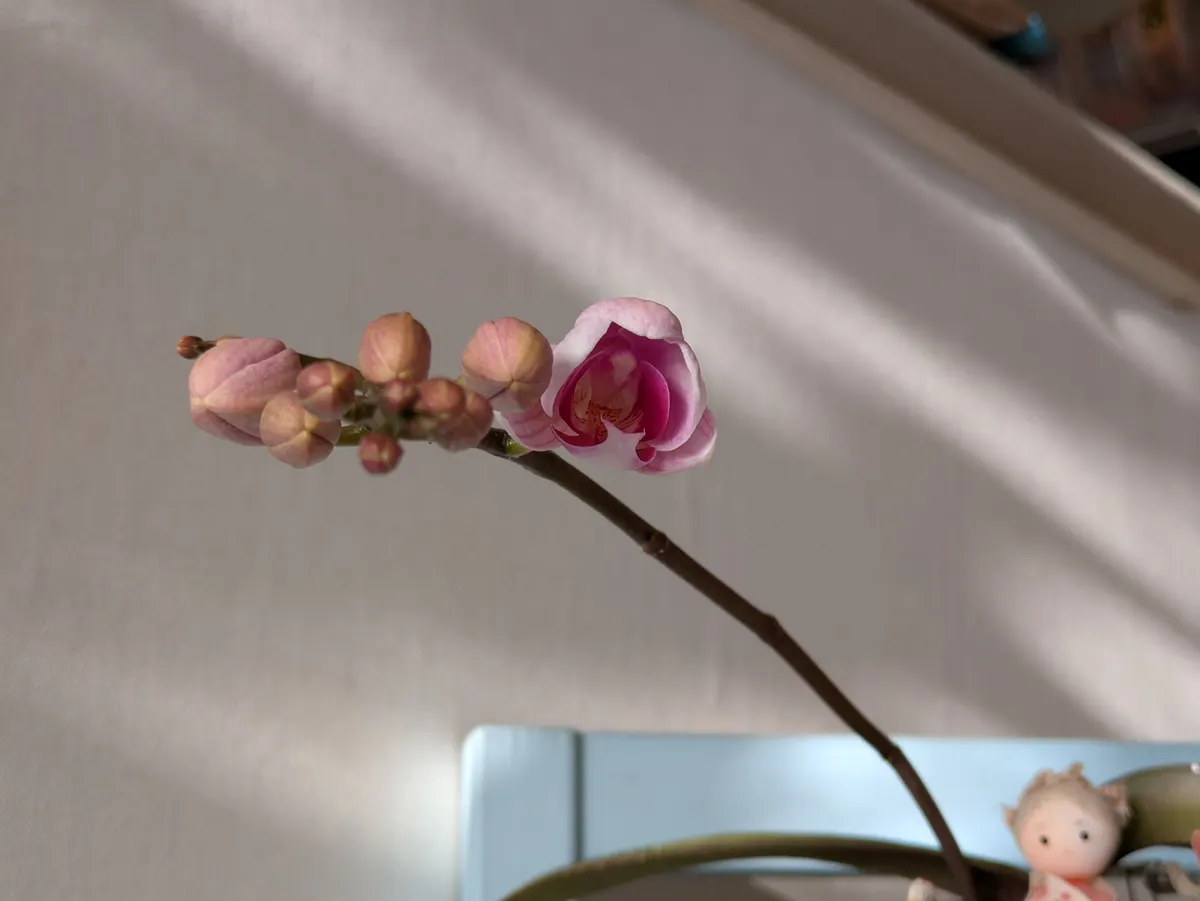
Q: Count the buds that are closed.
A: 10